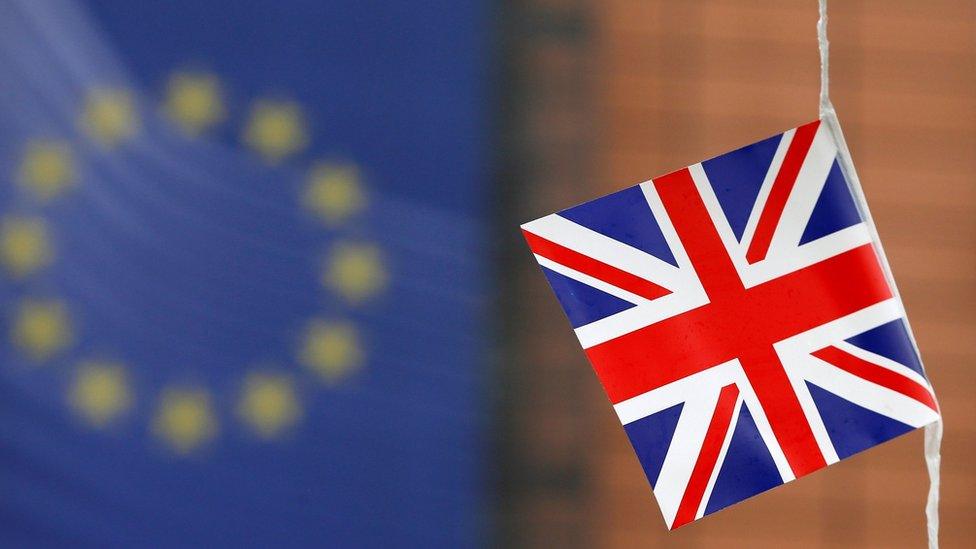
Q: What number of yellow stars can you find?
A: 12